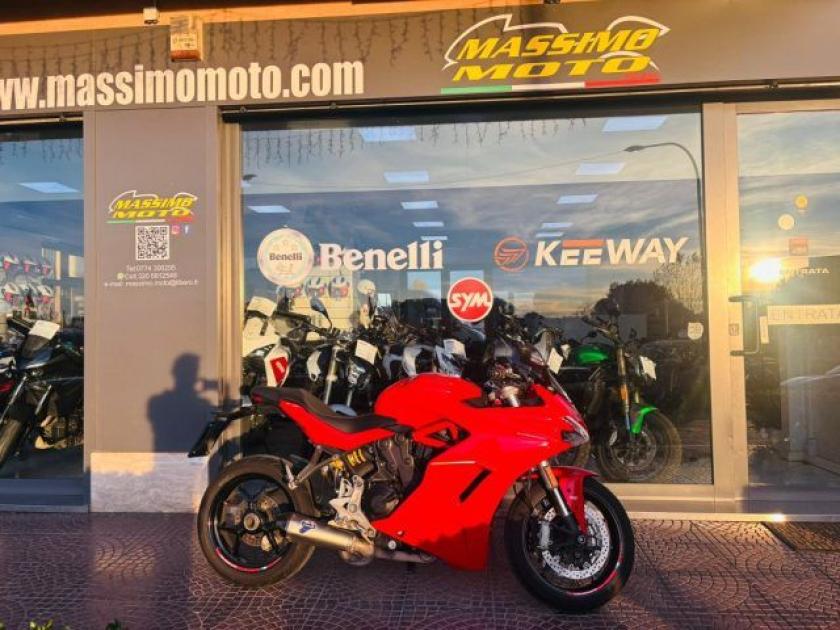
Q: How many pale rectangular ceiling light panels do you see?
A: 12